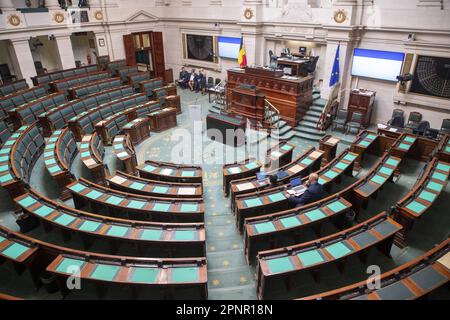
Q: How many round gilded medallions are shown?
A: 5